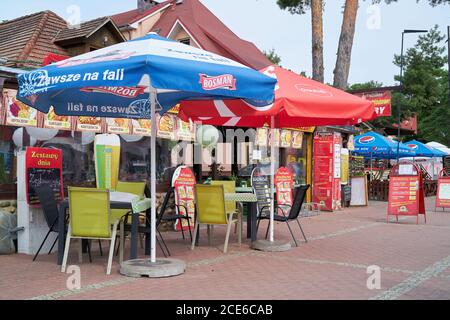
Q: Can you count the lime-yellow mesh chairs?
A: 4